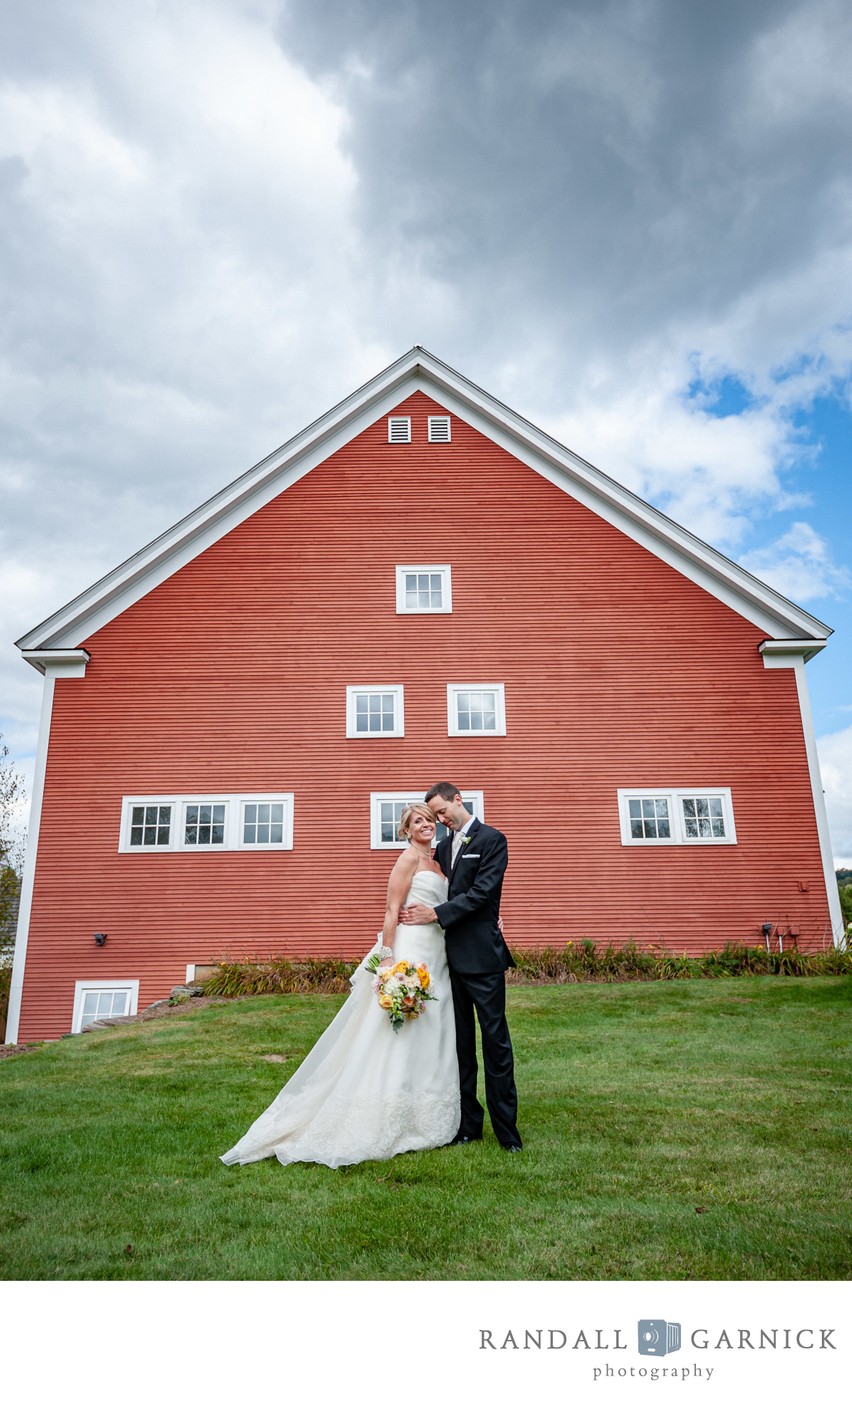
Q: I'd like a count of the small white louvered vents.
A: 2